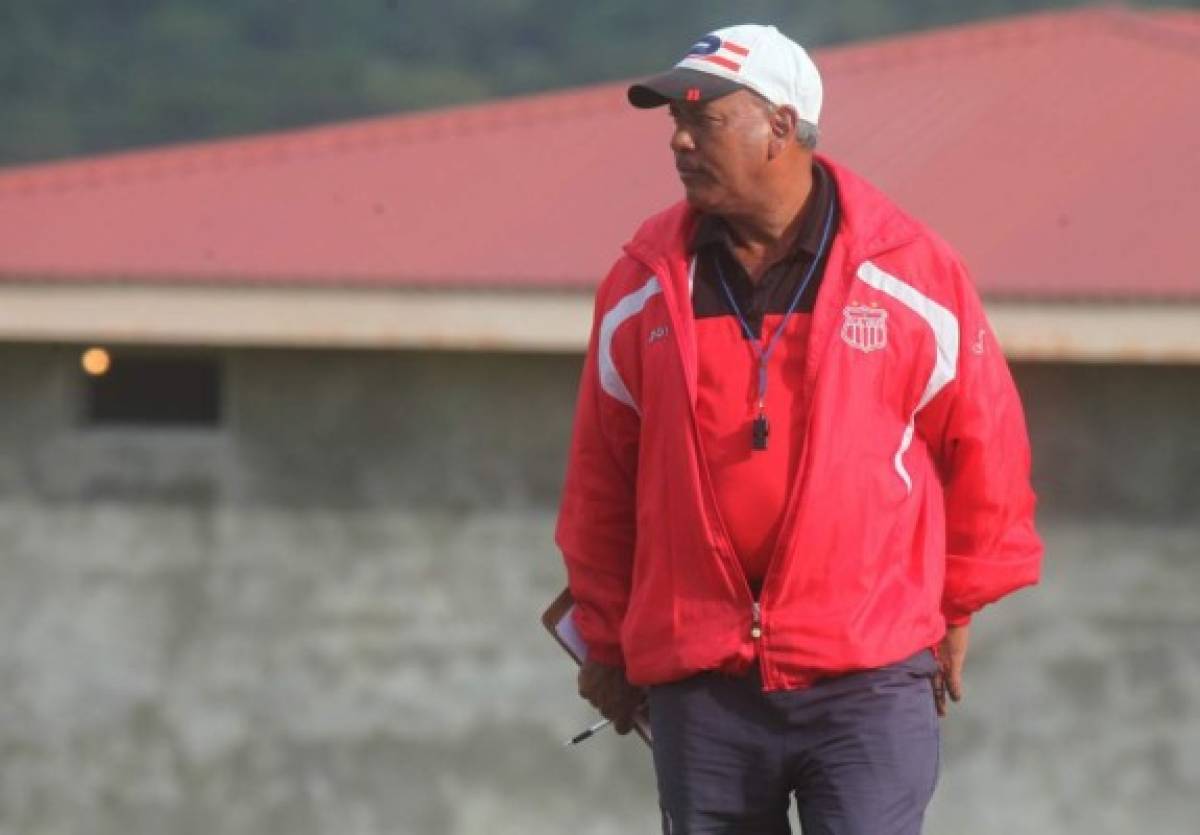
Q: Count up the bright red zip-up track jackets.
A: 1